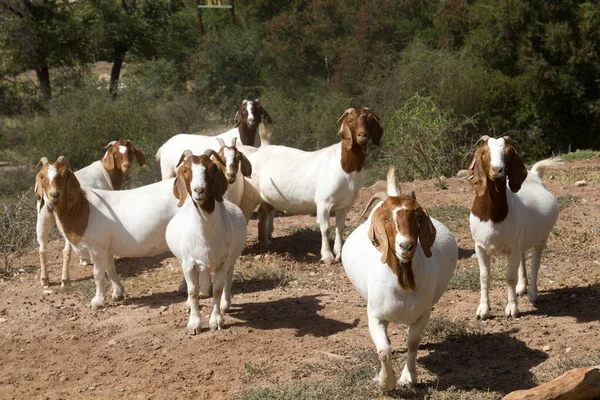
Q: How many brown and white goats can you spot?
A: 8